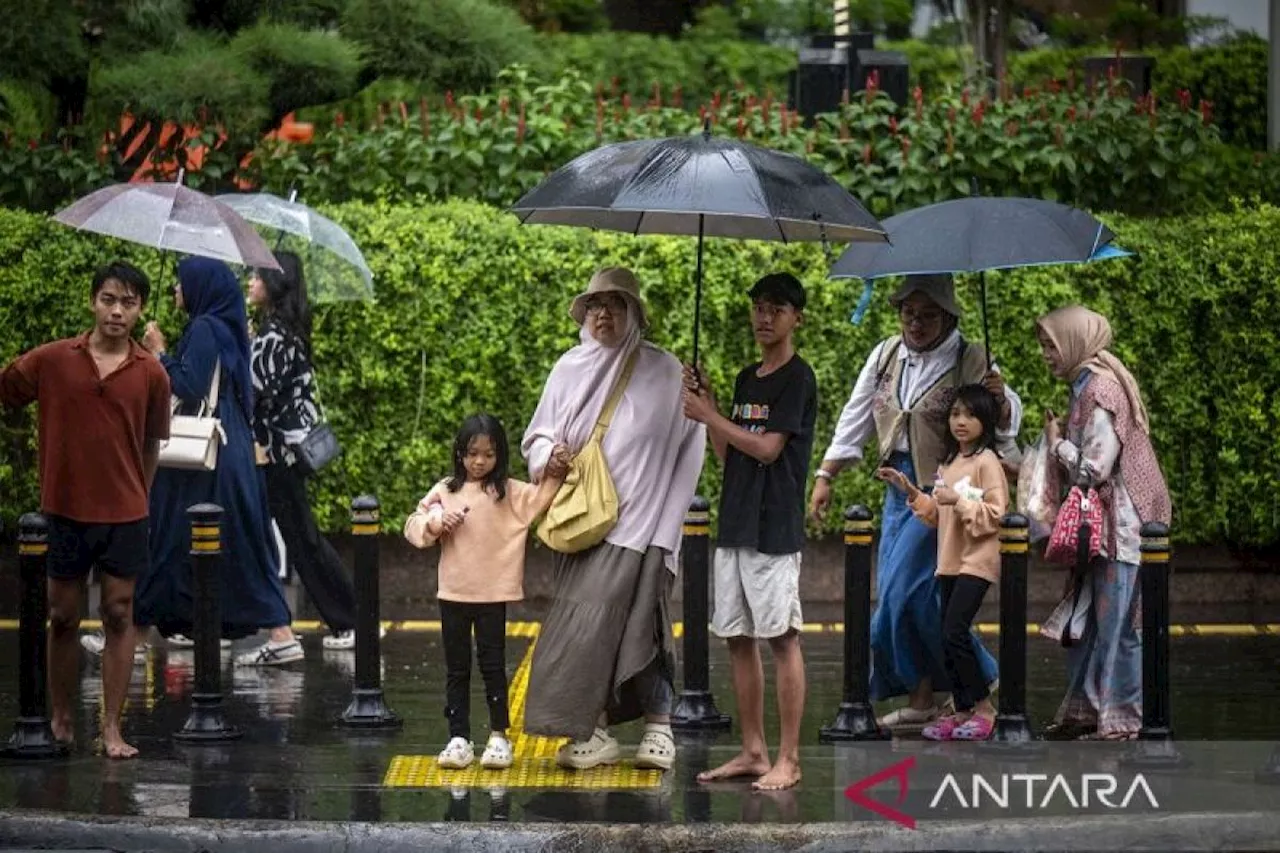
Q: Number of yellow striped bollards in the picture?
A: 7